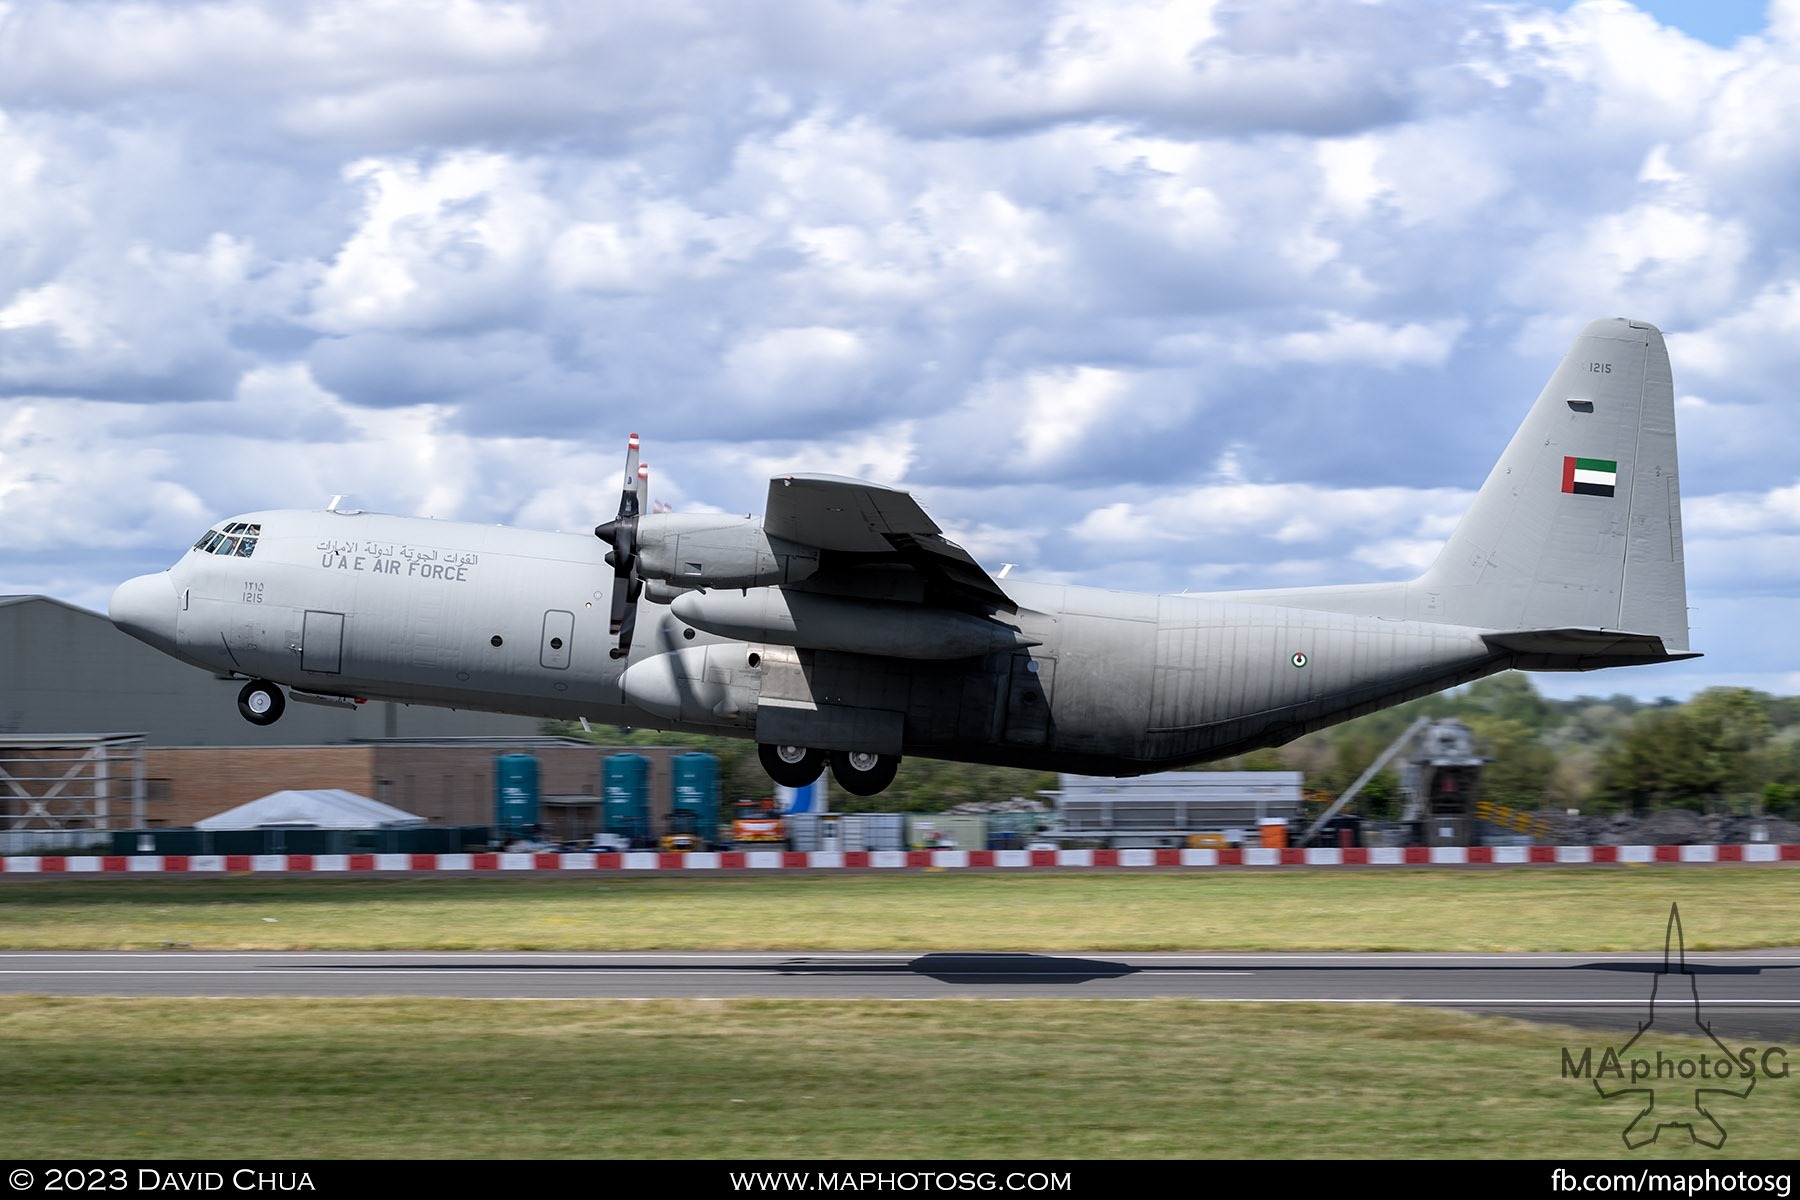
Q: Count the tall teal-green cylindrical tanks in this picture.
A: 3